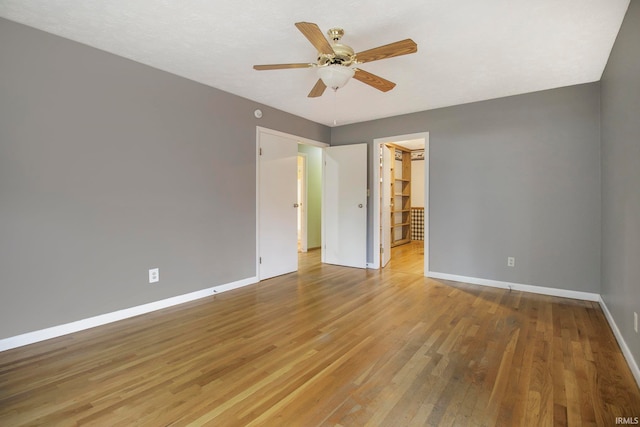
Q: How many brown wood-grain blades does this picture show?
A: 5